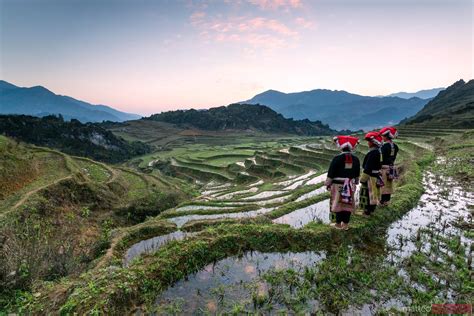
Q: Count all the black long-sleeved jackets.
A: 3